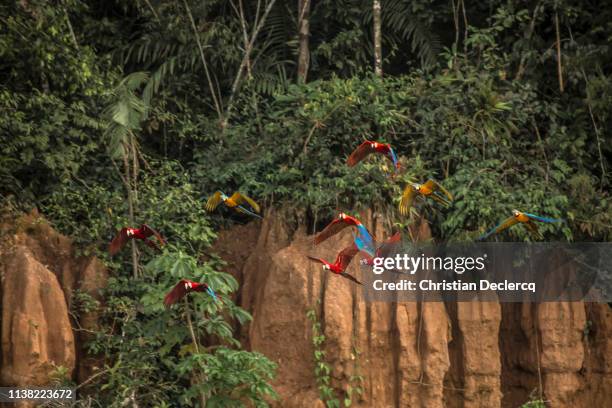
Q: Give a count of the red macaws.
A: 6